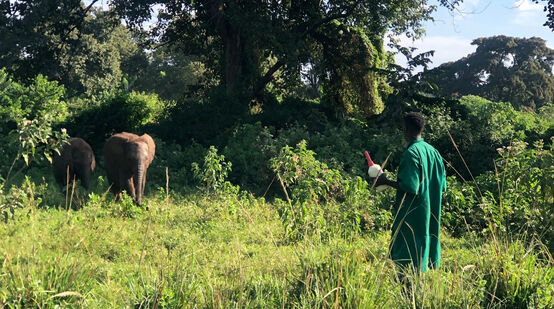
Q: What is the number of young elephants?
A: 2